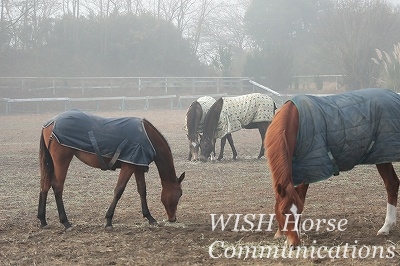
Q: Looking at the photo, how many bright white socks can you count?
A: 1